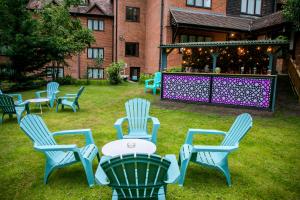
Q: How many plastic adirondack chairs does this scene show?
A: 9